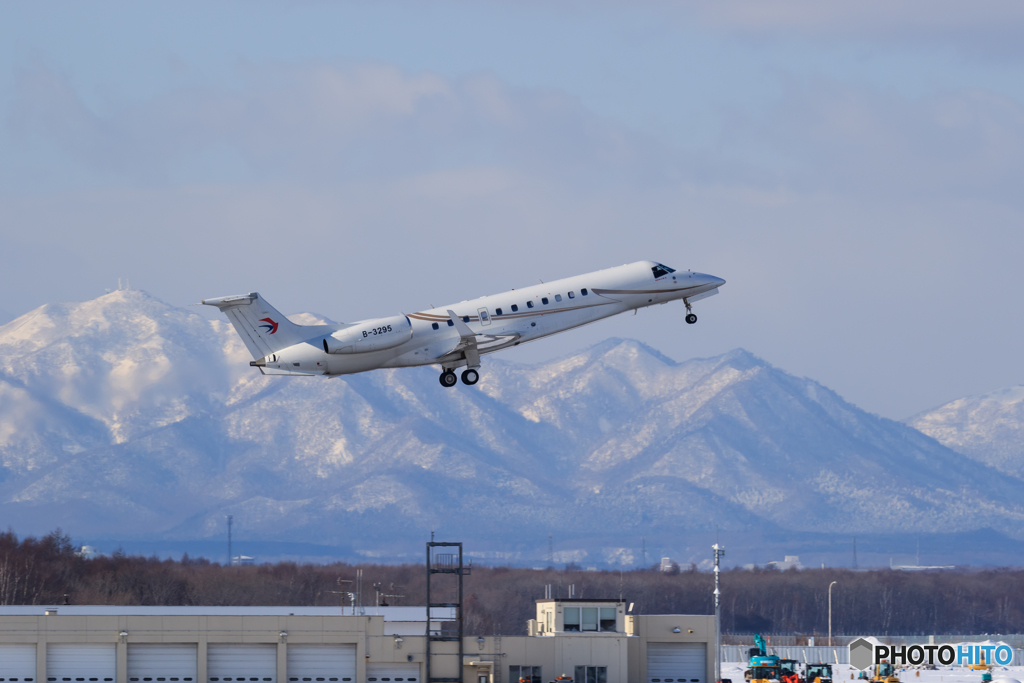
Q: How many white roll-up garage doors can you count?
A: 7